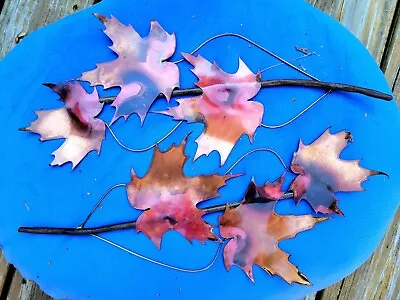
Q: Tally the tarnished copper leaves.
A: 6